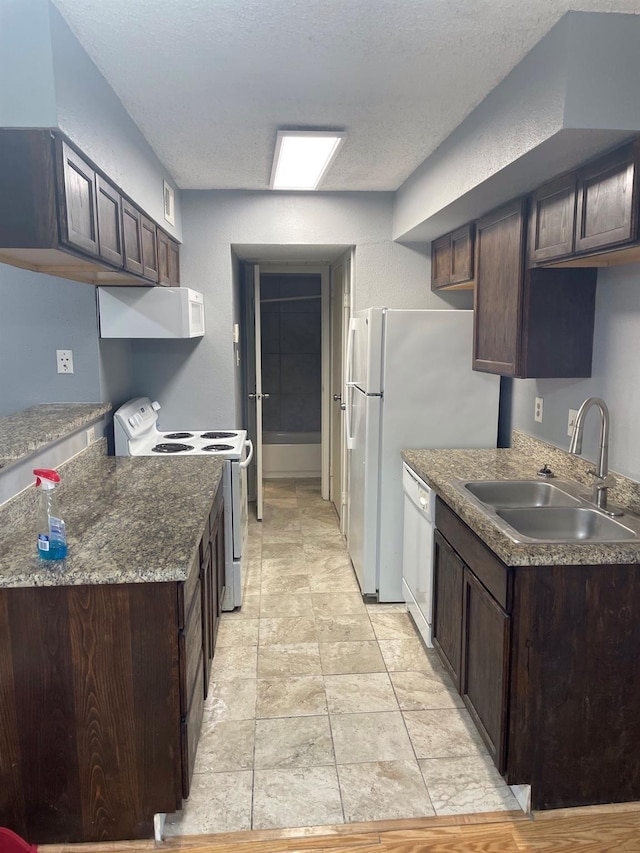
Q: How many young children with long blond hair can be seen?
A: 0